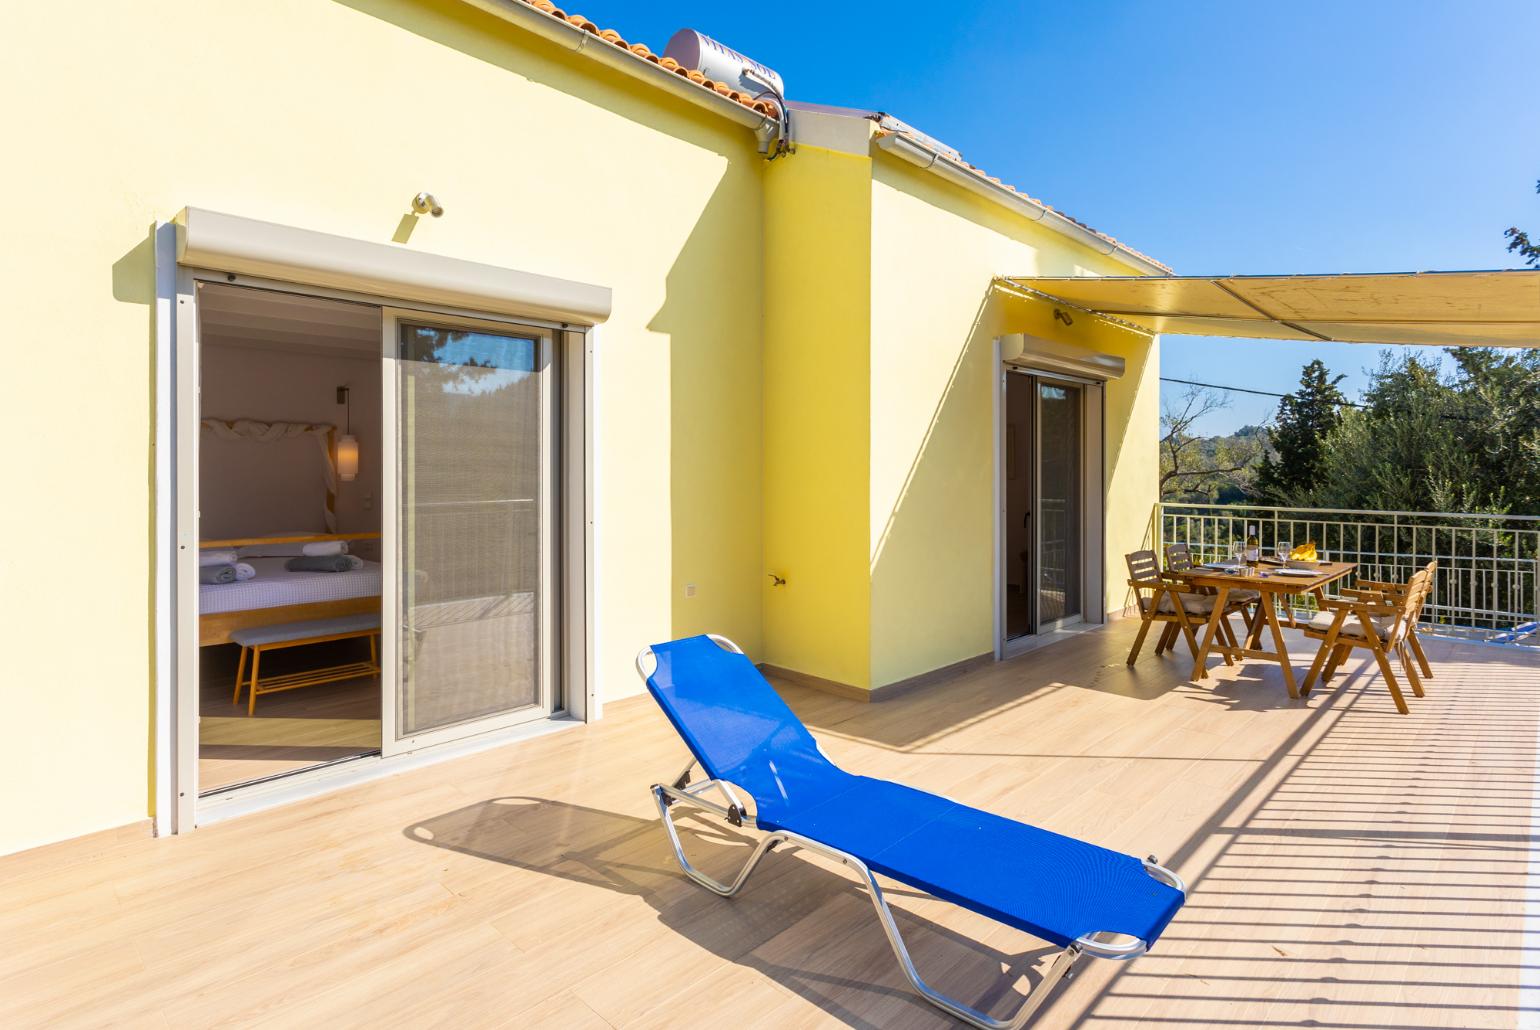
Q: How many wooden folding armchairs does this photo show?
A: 4